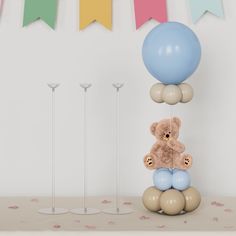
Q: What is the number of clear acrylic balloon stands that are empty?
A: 3